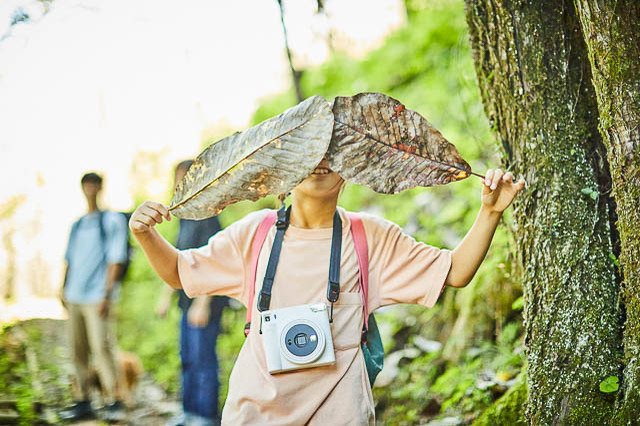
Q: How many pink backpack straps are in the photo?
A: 2